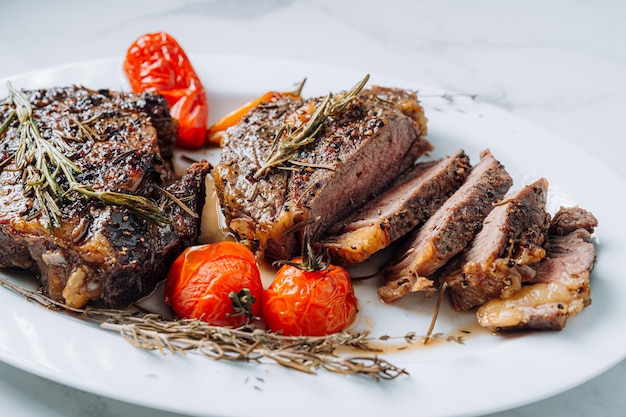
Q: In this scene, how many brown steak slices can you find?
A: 4